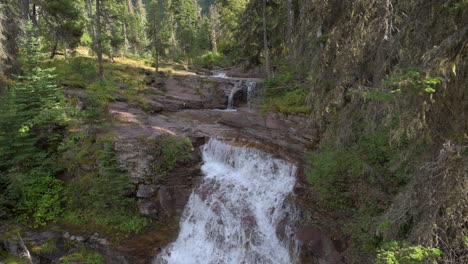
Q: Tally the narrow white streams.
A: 2